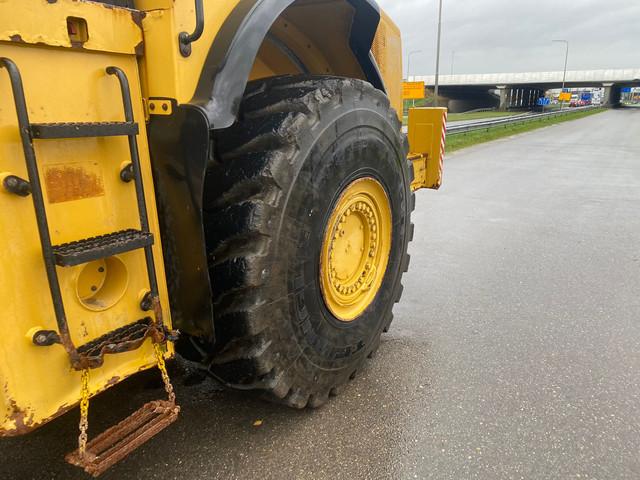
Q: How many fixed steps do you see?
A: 3